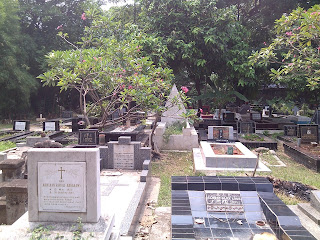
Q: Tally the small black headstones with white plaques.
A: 2